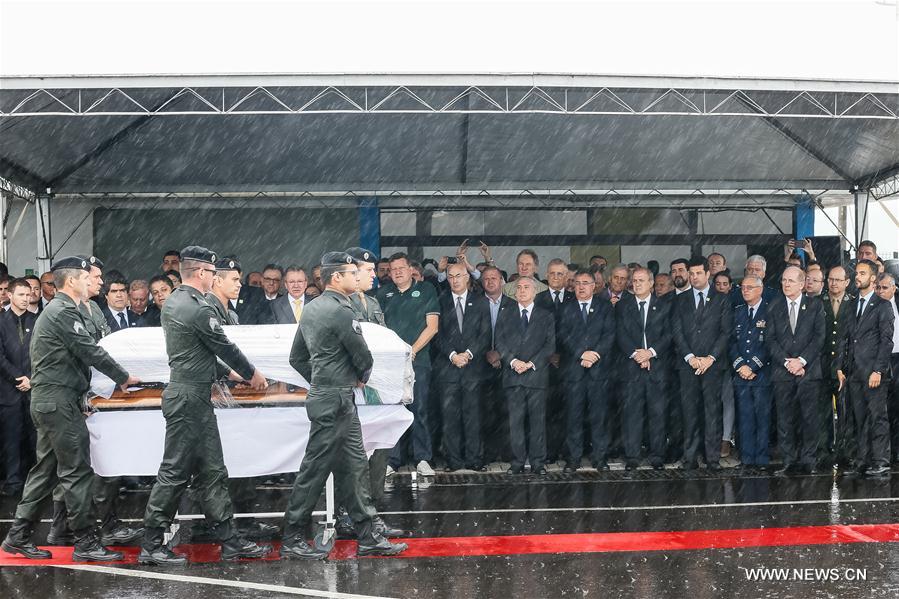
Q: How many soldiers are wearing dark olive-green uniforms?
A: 6